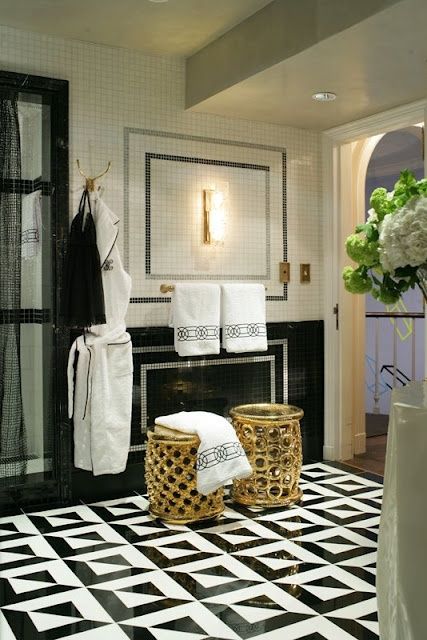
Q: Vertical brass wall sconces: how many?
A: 1